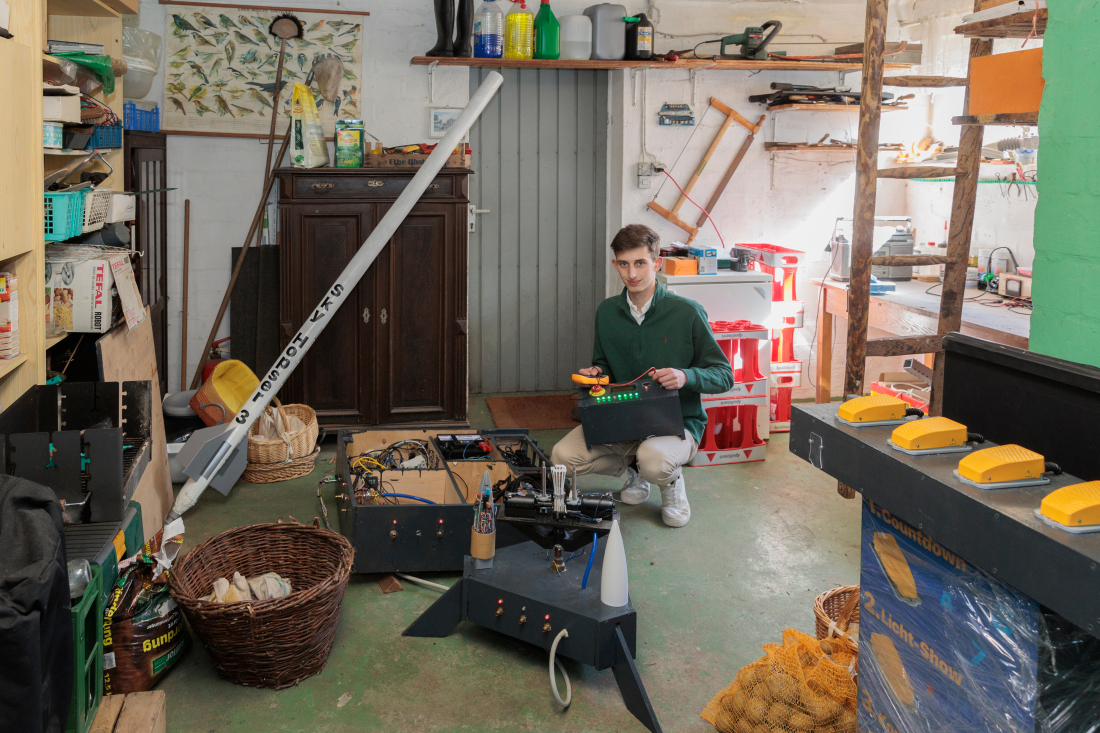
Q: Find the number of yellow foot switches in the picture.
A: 4